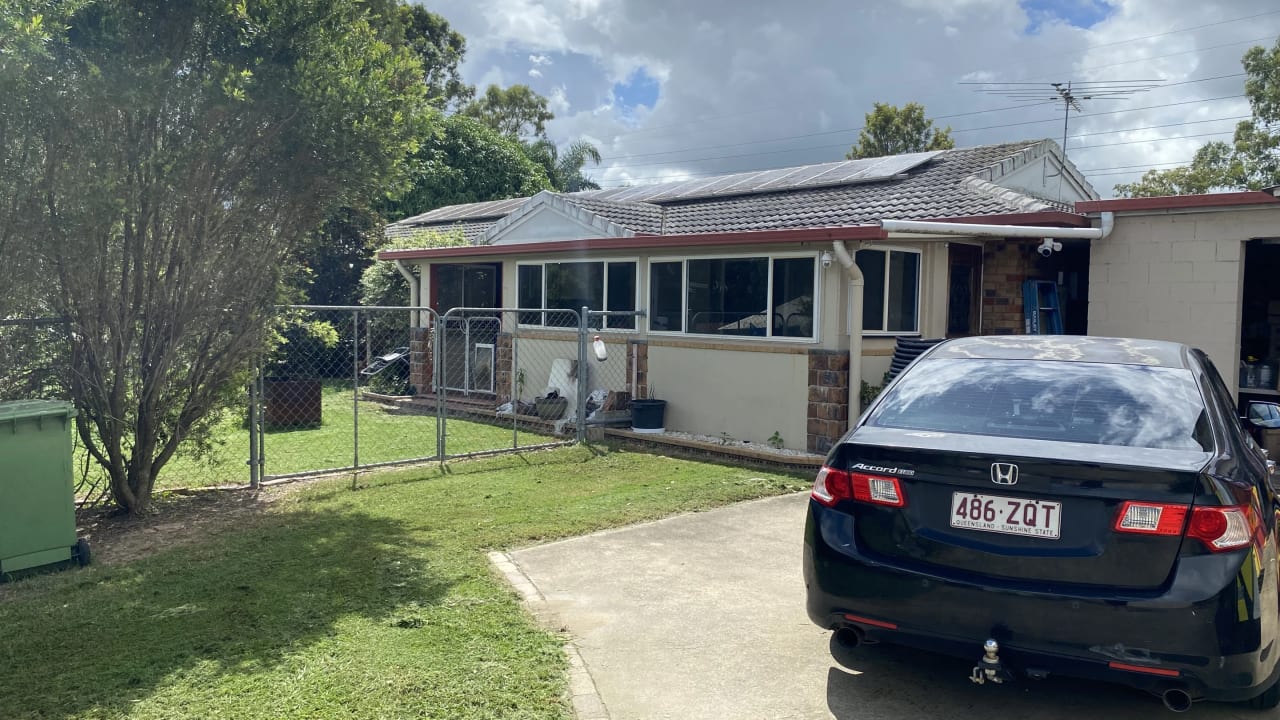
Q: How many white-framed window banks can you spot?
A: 3